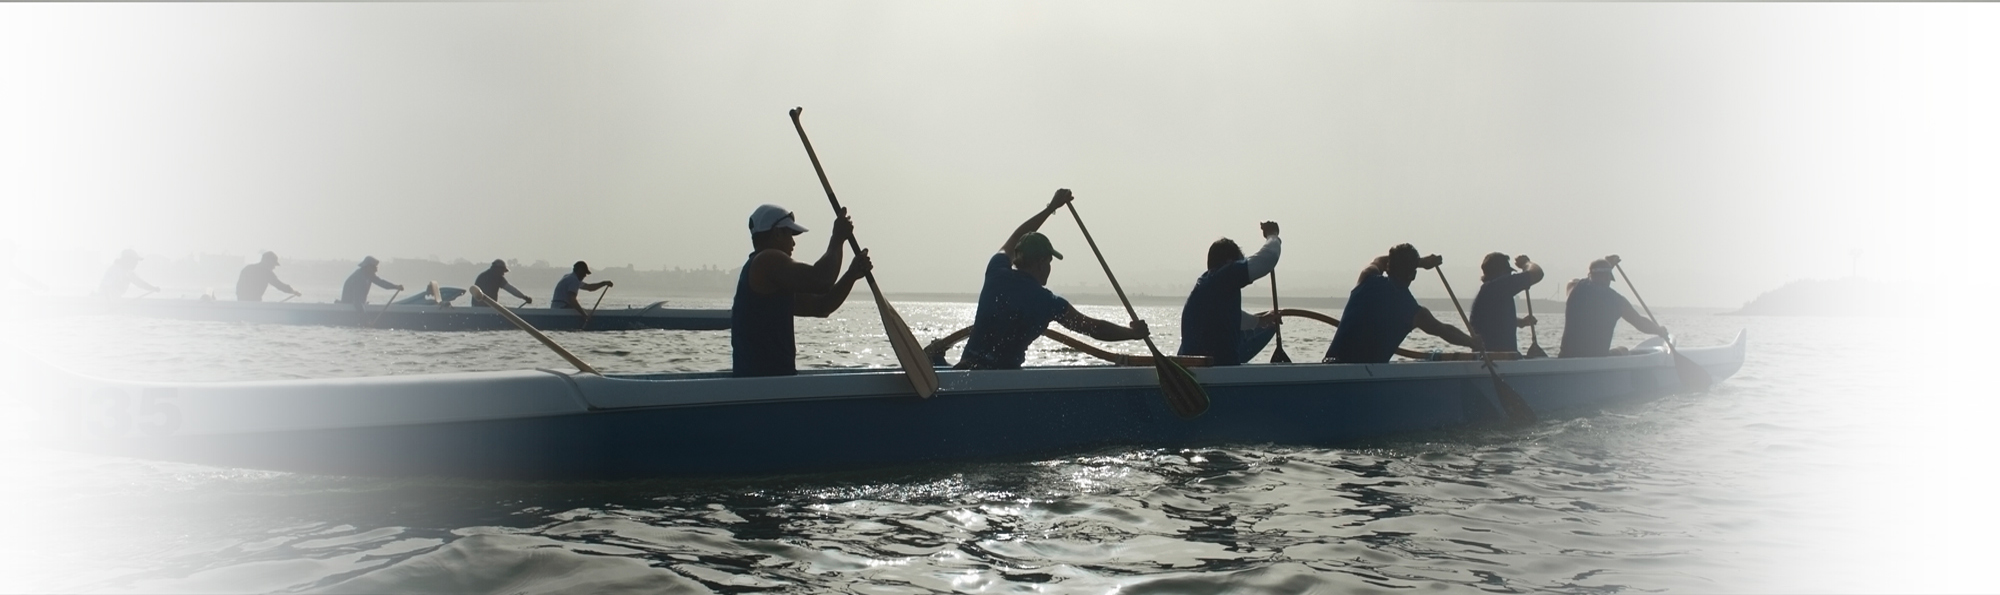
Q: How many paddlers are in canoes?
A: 11